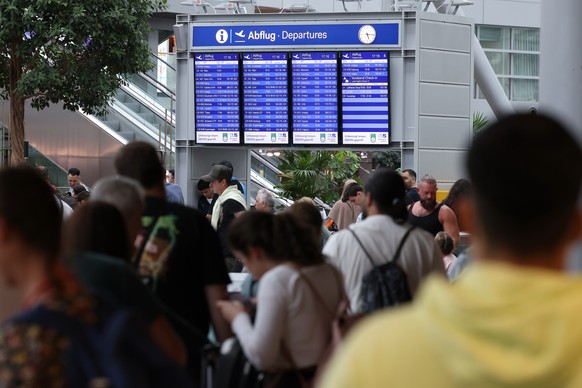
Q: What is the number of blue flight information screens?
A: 4